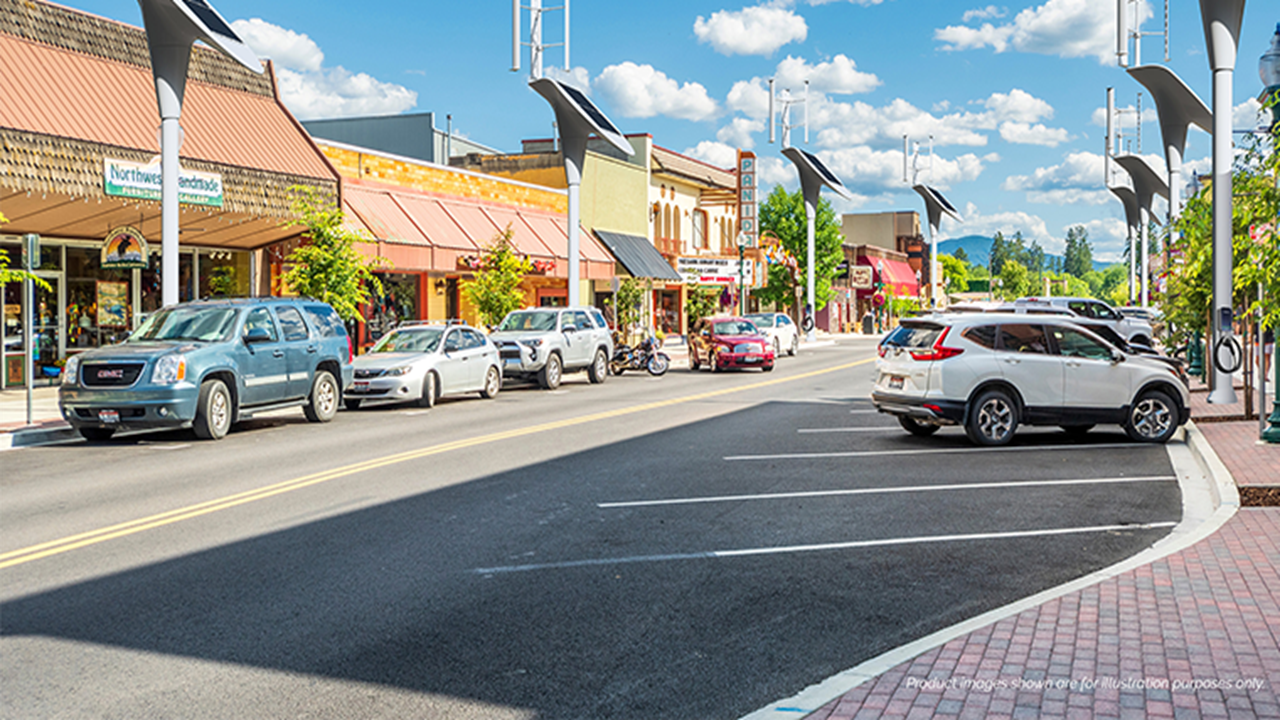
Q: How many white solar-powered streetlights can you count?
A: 8